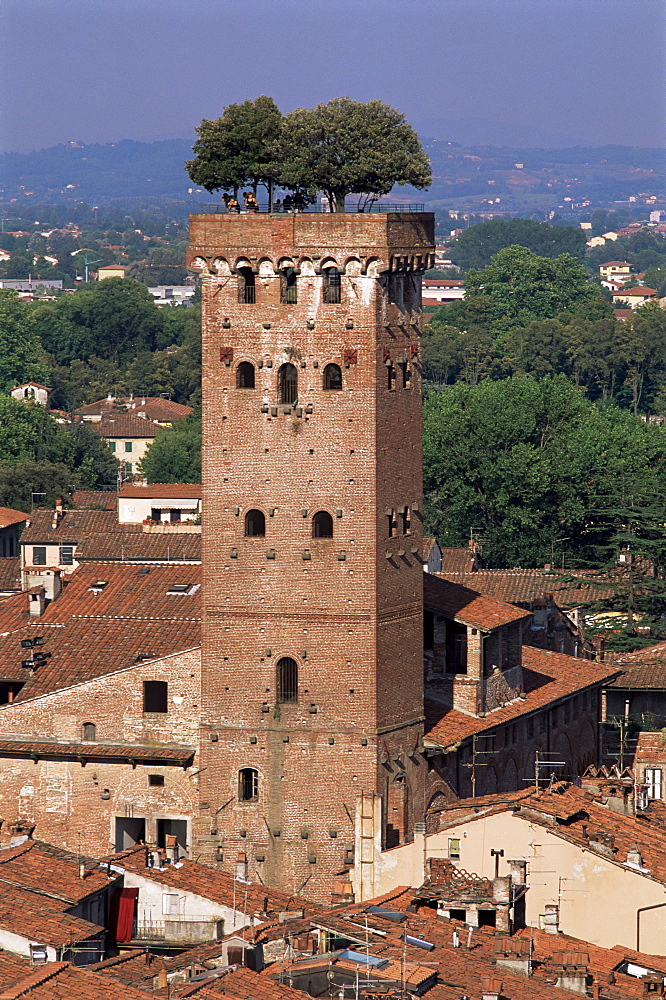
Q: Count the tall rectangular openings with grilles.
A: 3